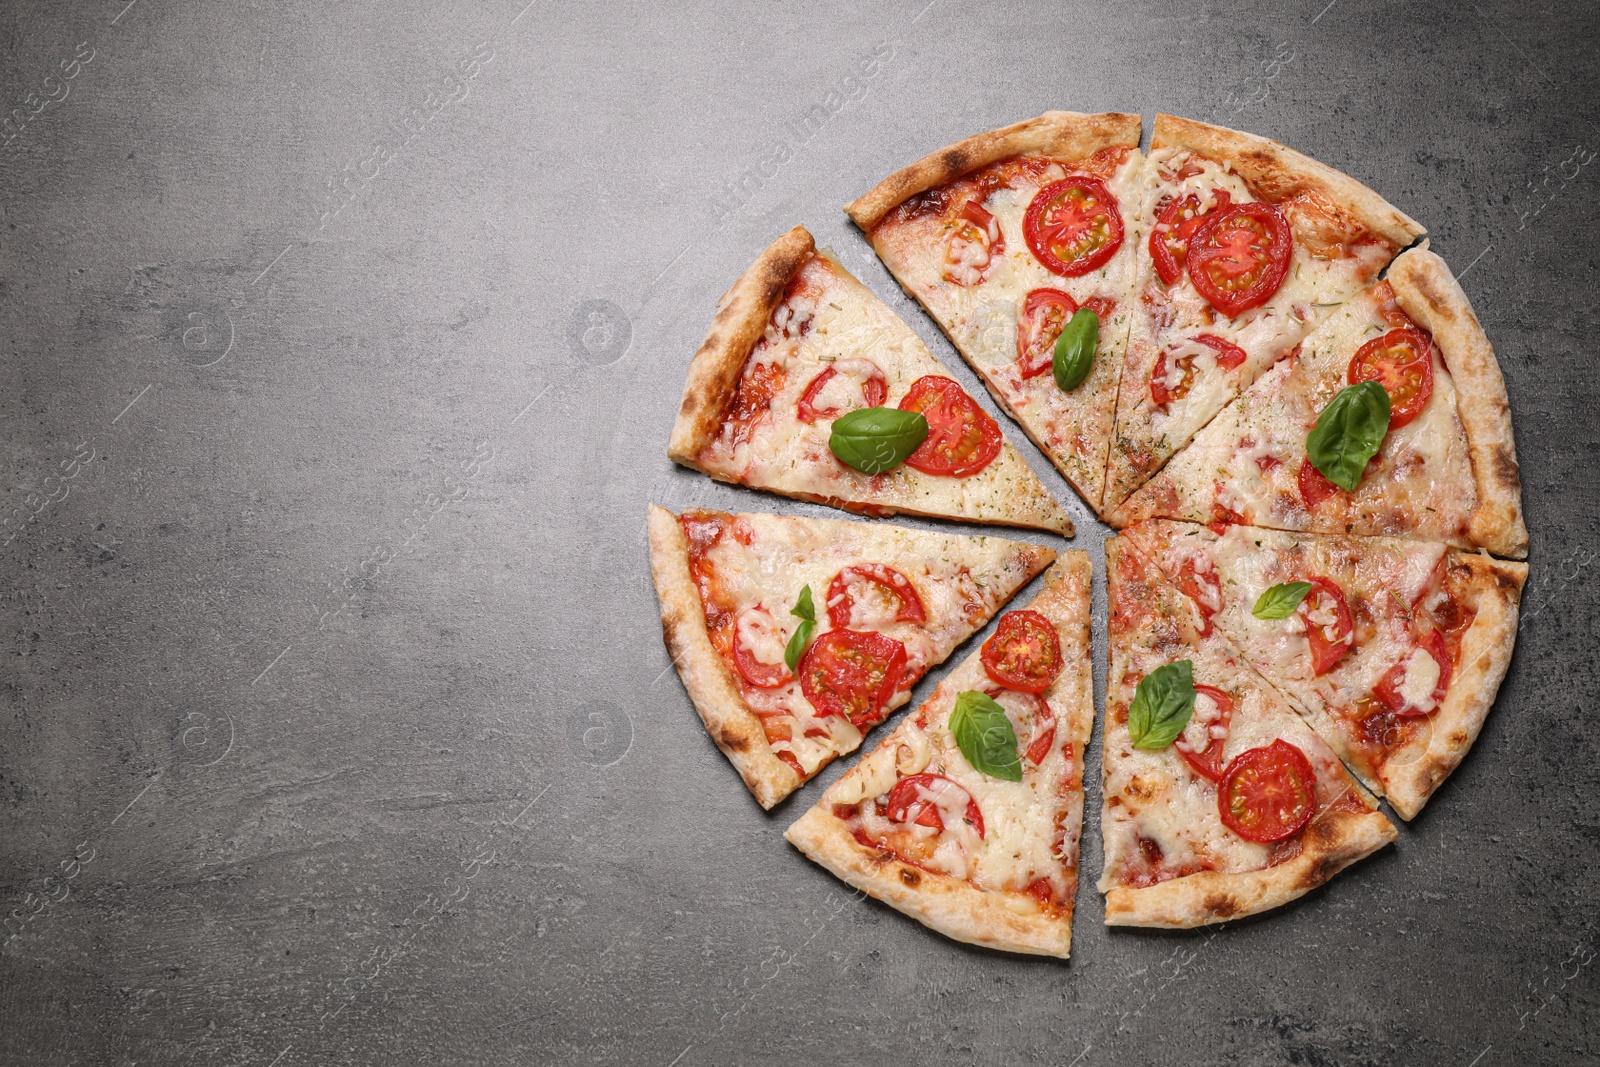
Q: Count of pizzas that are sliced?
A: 1